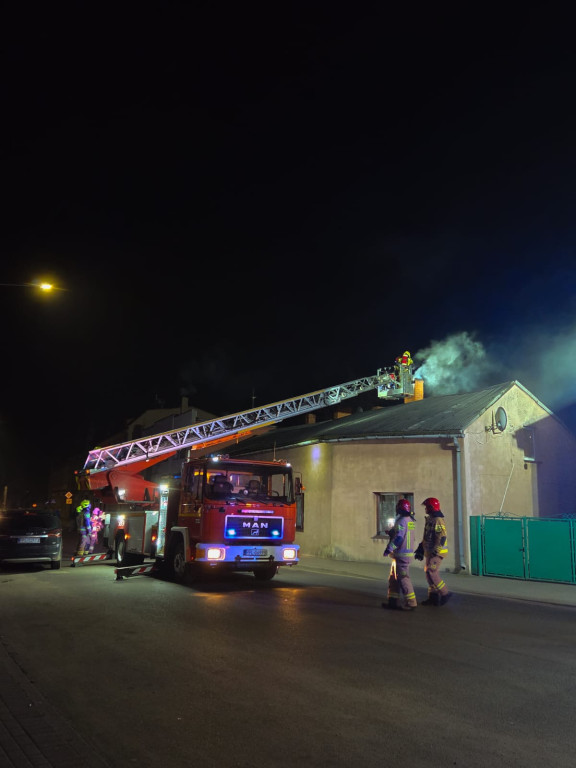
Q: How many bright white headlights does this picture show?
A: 2